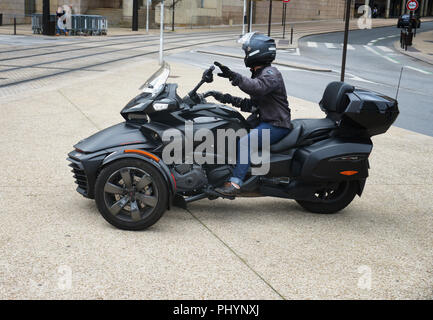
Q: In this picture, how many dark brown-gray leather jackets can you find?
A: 1